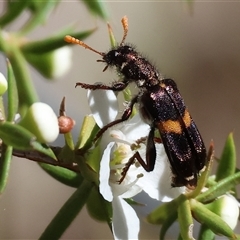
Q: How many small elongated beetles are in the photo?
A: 1